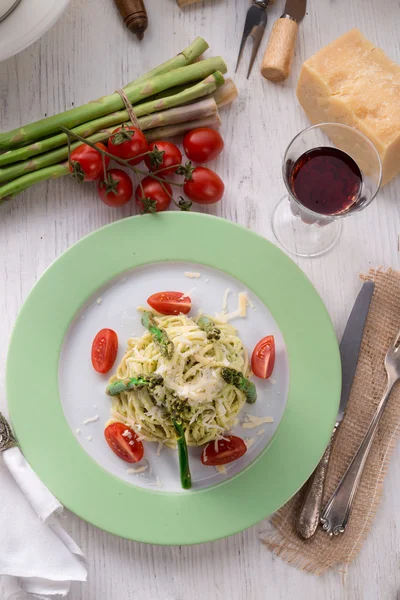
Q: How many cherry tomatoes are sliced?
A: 5